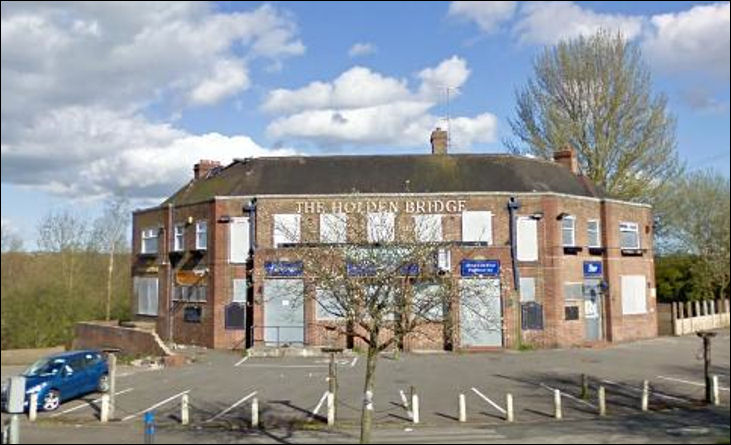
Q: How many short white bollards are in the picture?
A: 12